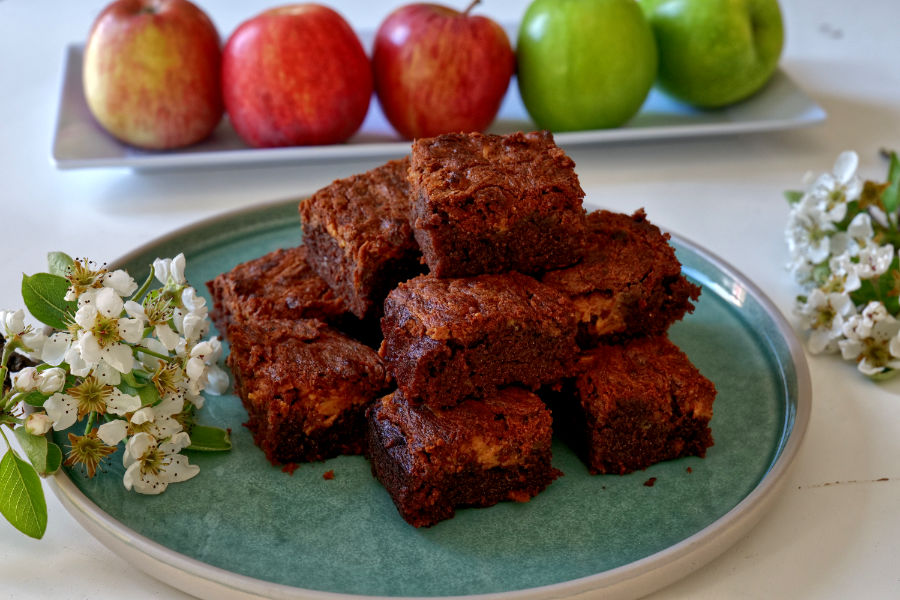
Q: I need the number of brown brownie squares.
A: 8